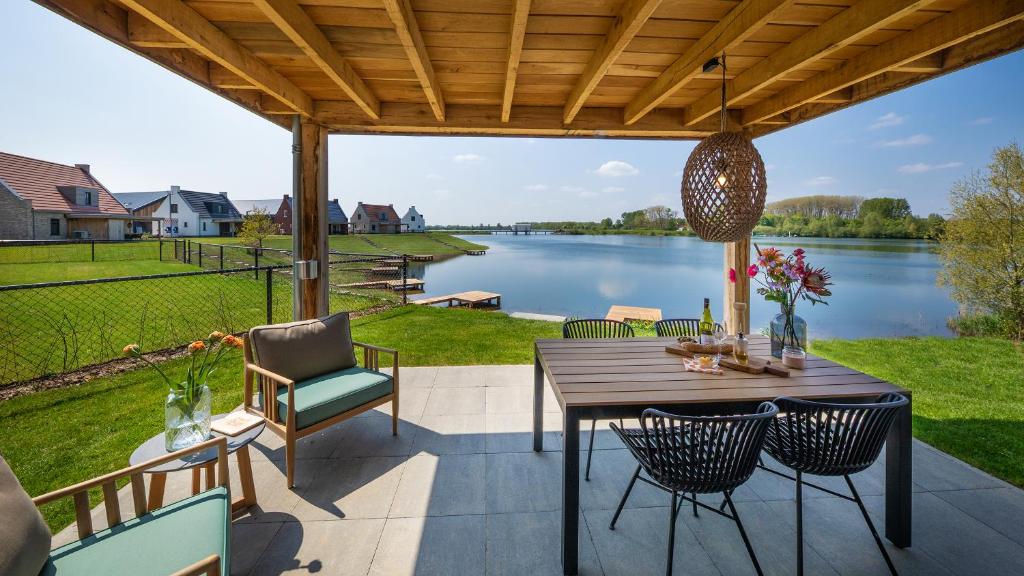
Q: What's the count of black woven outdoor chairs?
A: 4